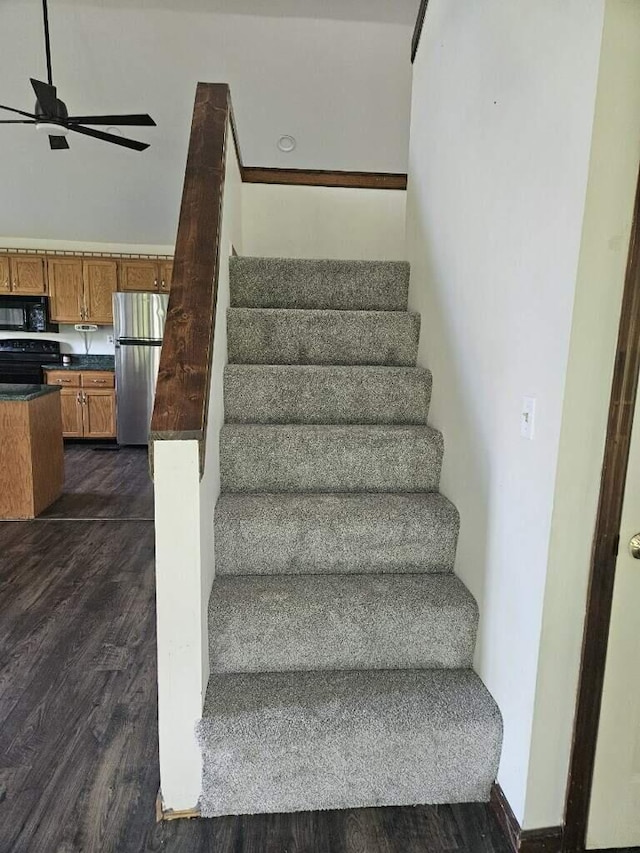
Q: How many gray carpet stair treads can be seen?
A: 7